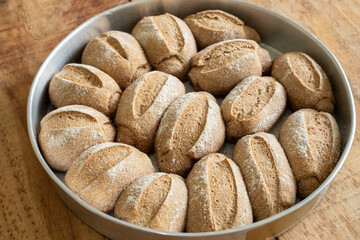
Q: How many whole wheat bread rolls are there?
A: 15